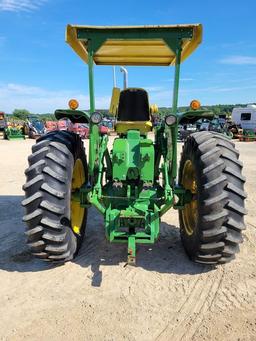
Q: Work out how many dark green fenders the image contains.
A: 2